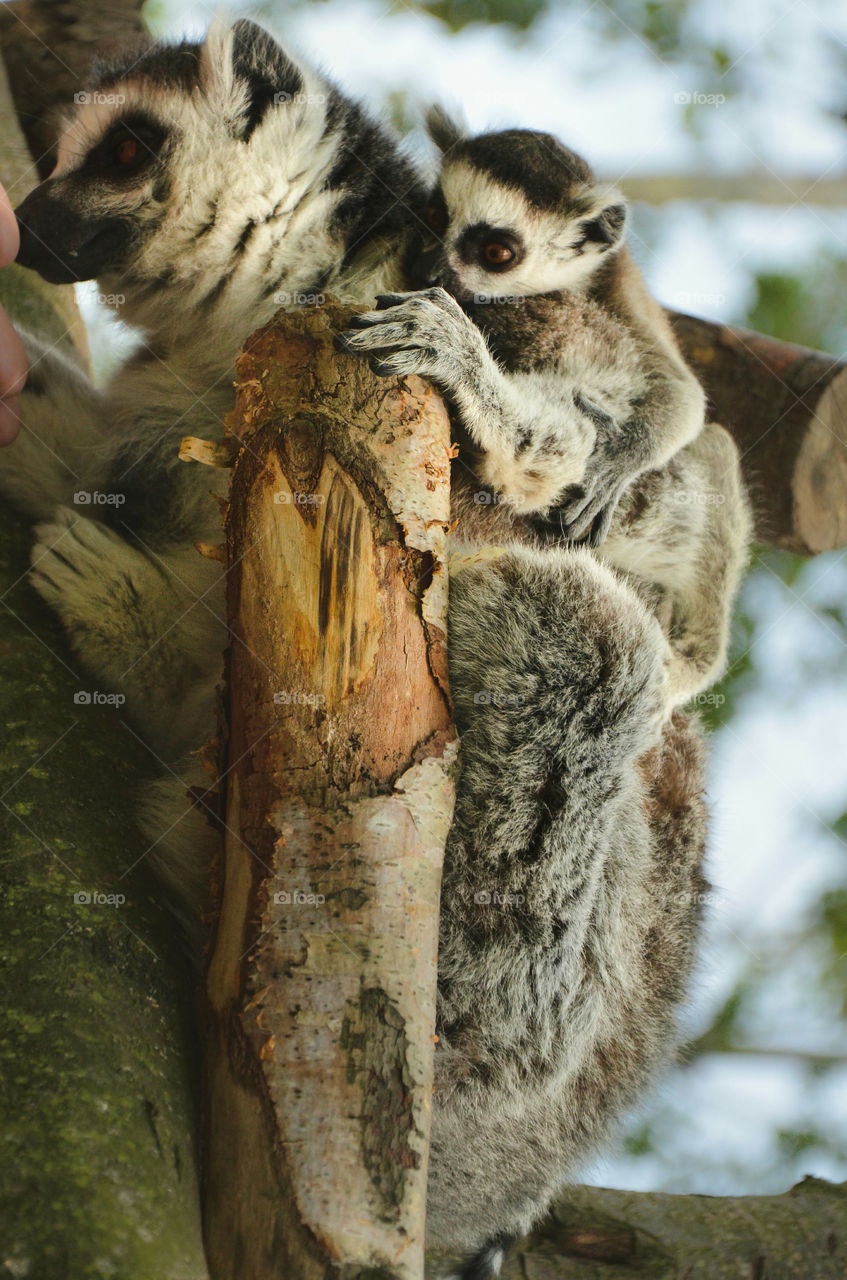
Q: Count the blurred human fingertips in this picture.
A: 3